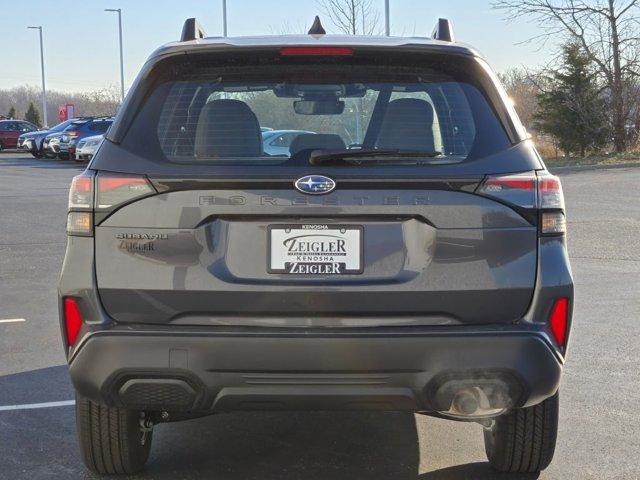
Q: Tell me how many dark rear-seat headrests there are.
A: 3